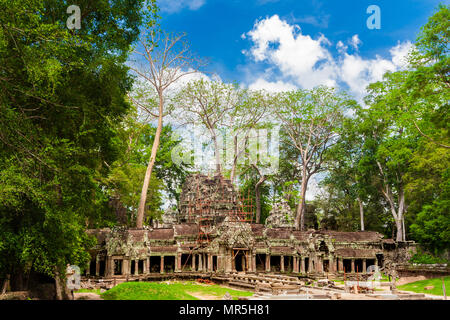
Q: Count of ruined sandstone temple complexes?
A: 1